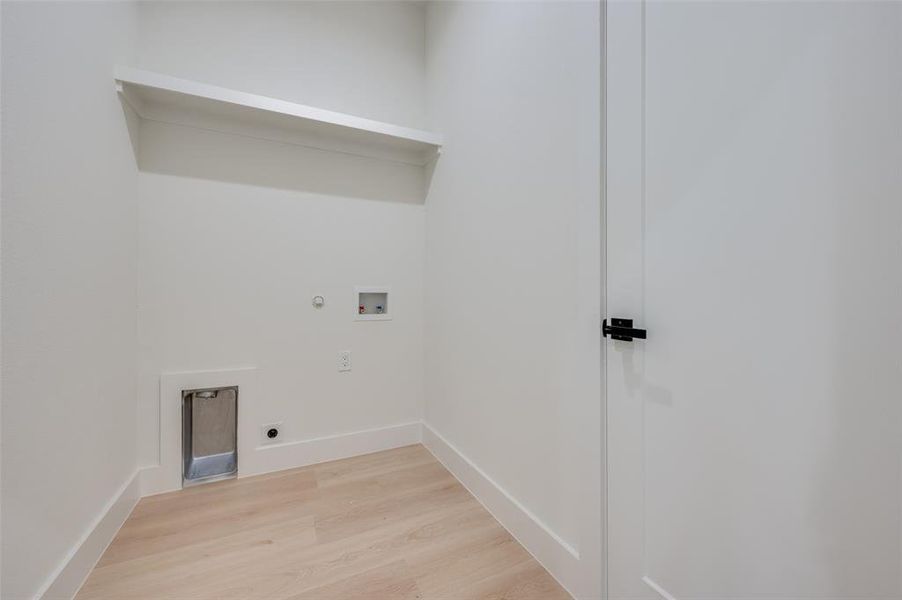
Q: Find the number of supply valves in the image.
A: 2